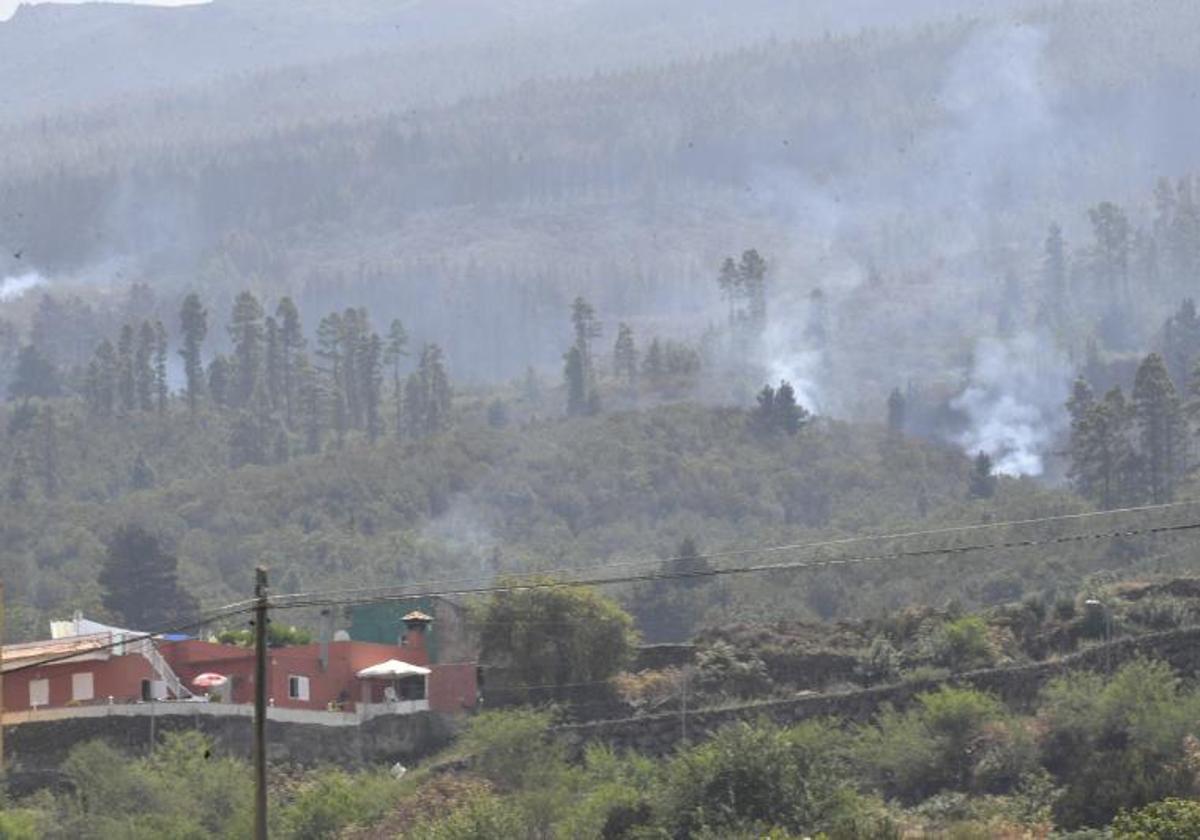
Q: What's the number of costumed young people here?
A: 0